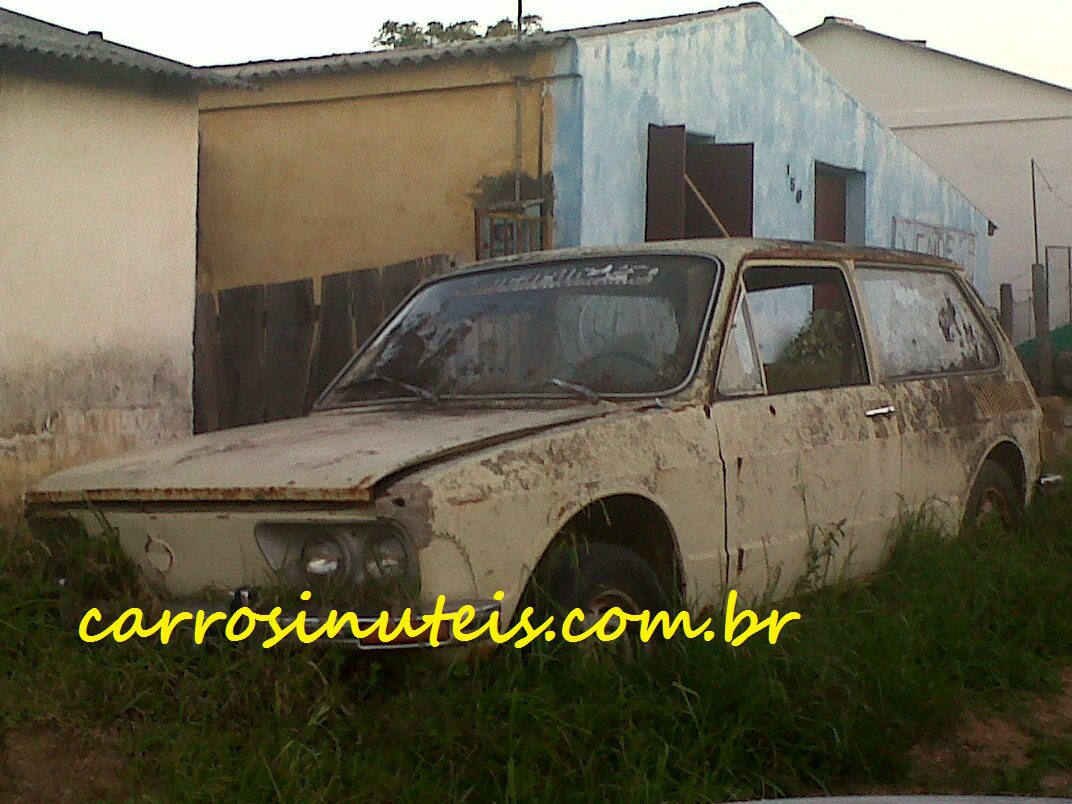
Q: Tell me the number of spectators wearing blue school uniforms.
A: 0